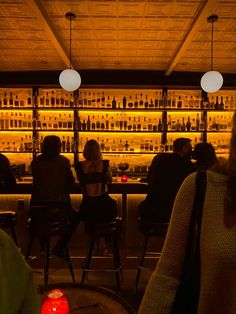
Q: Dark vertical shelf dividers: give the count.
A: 4